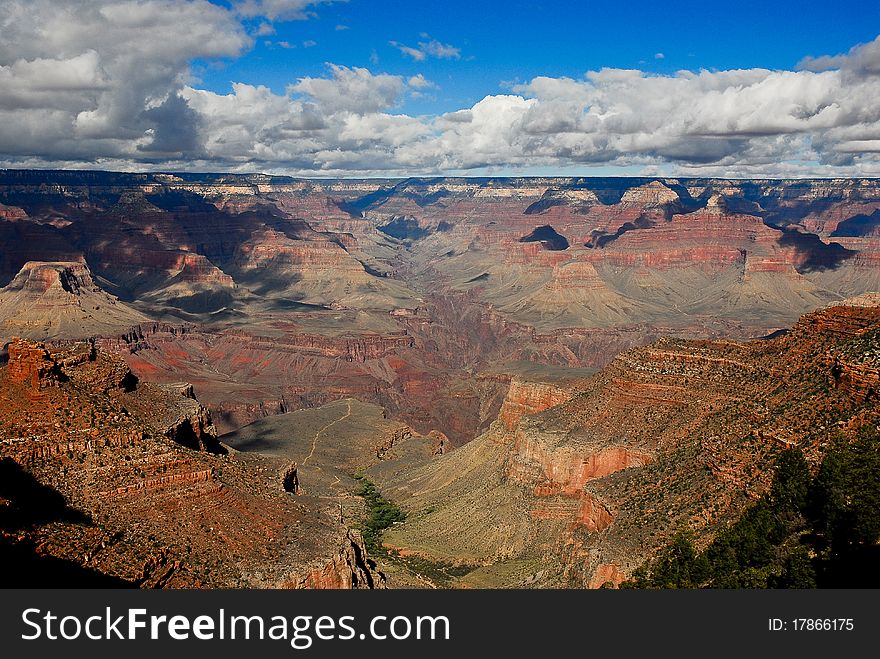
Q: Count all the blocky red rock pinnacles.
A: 1